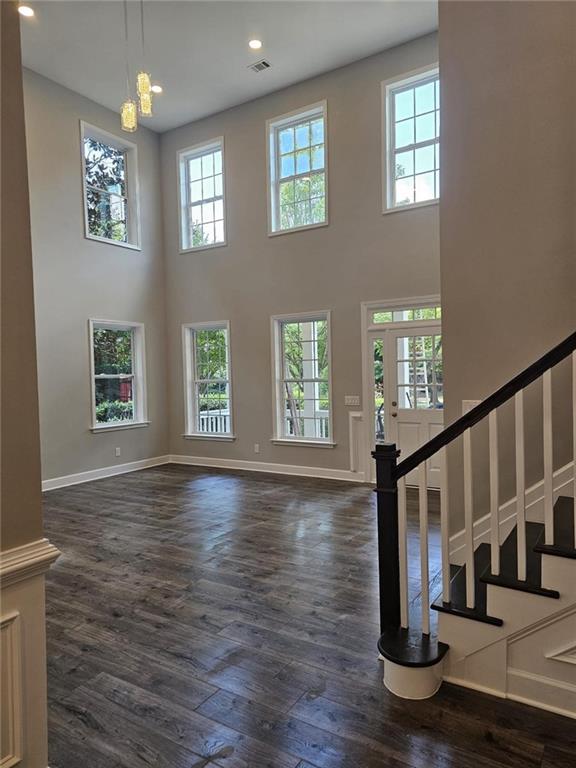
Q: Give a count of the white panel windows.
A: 7